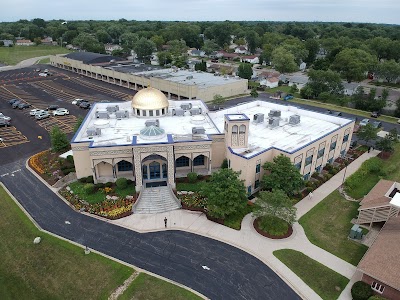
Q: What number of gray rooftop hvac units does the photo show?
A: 13